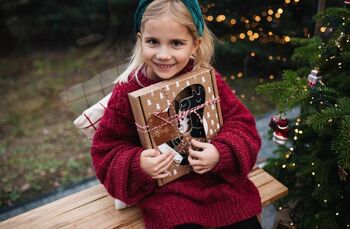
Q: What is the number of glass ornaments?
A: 2